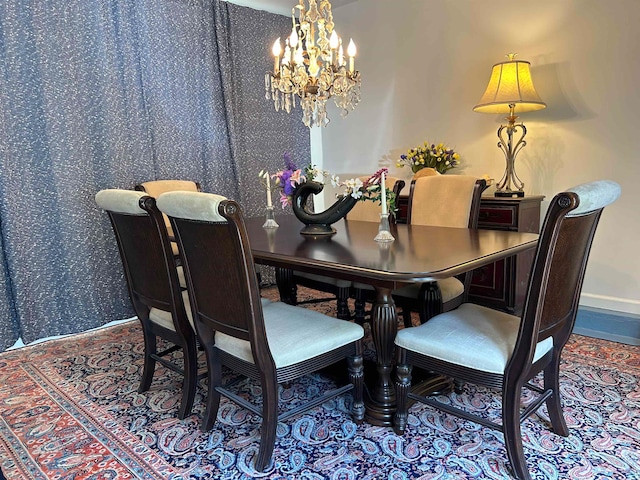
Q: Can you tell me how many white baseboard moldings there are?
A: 1